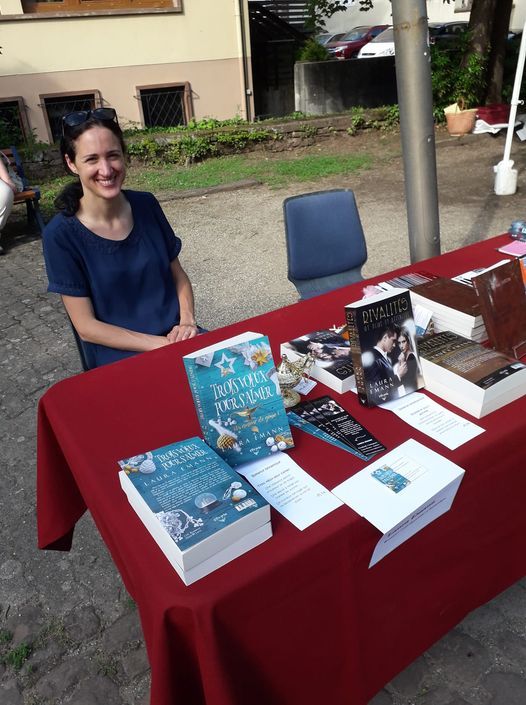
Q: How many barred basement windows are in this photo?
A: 3